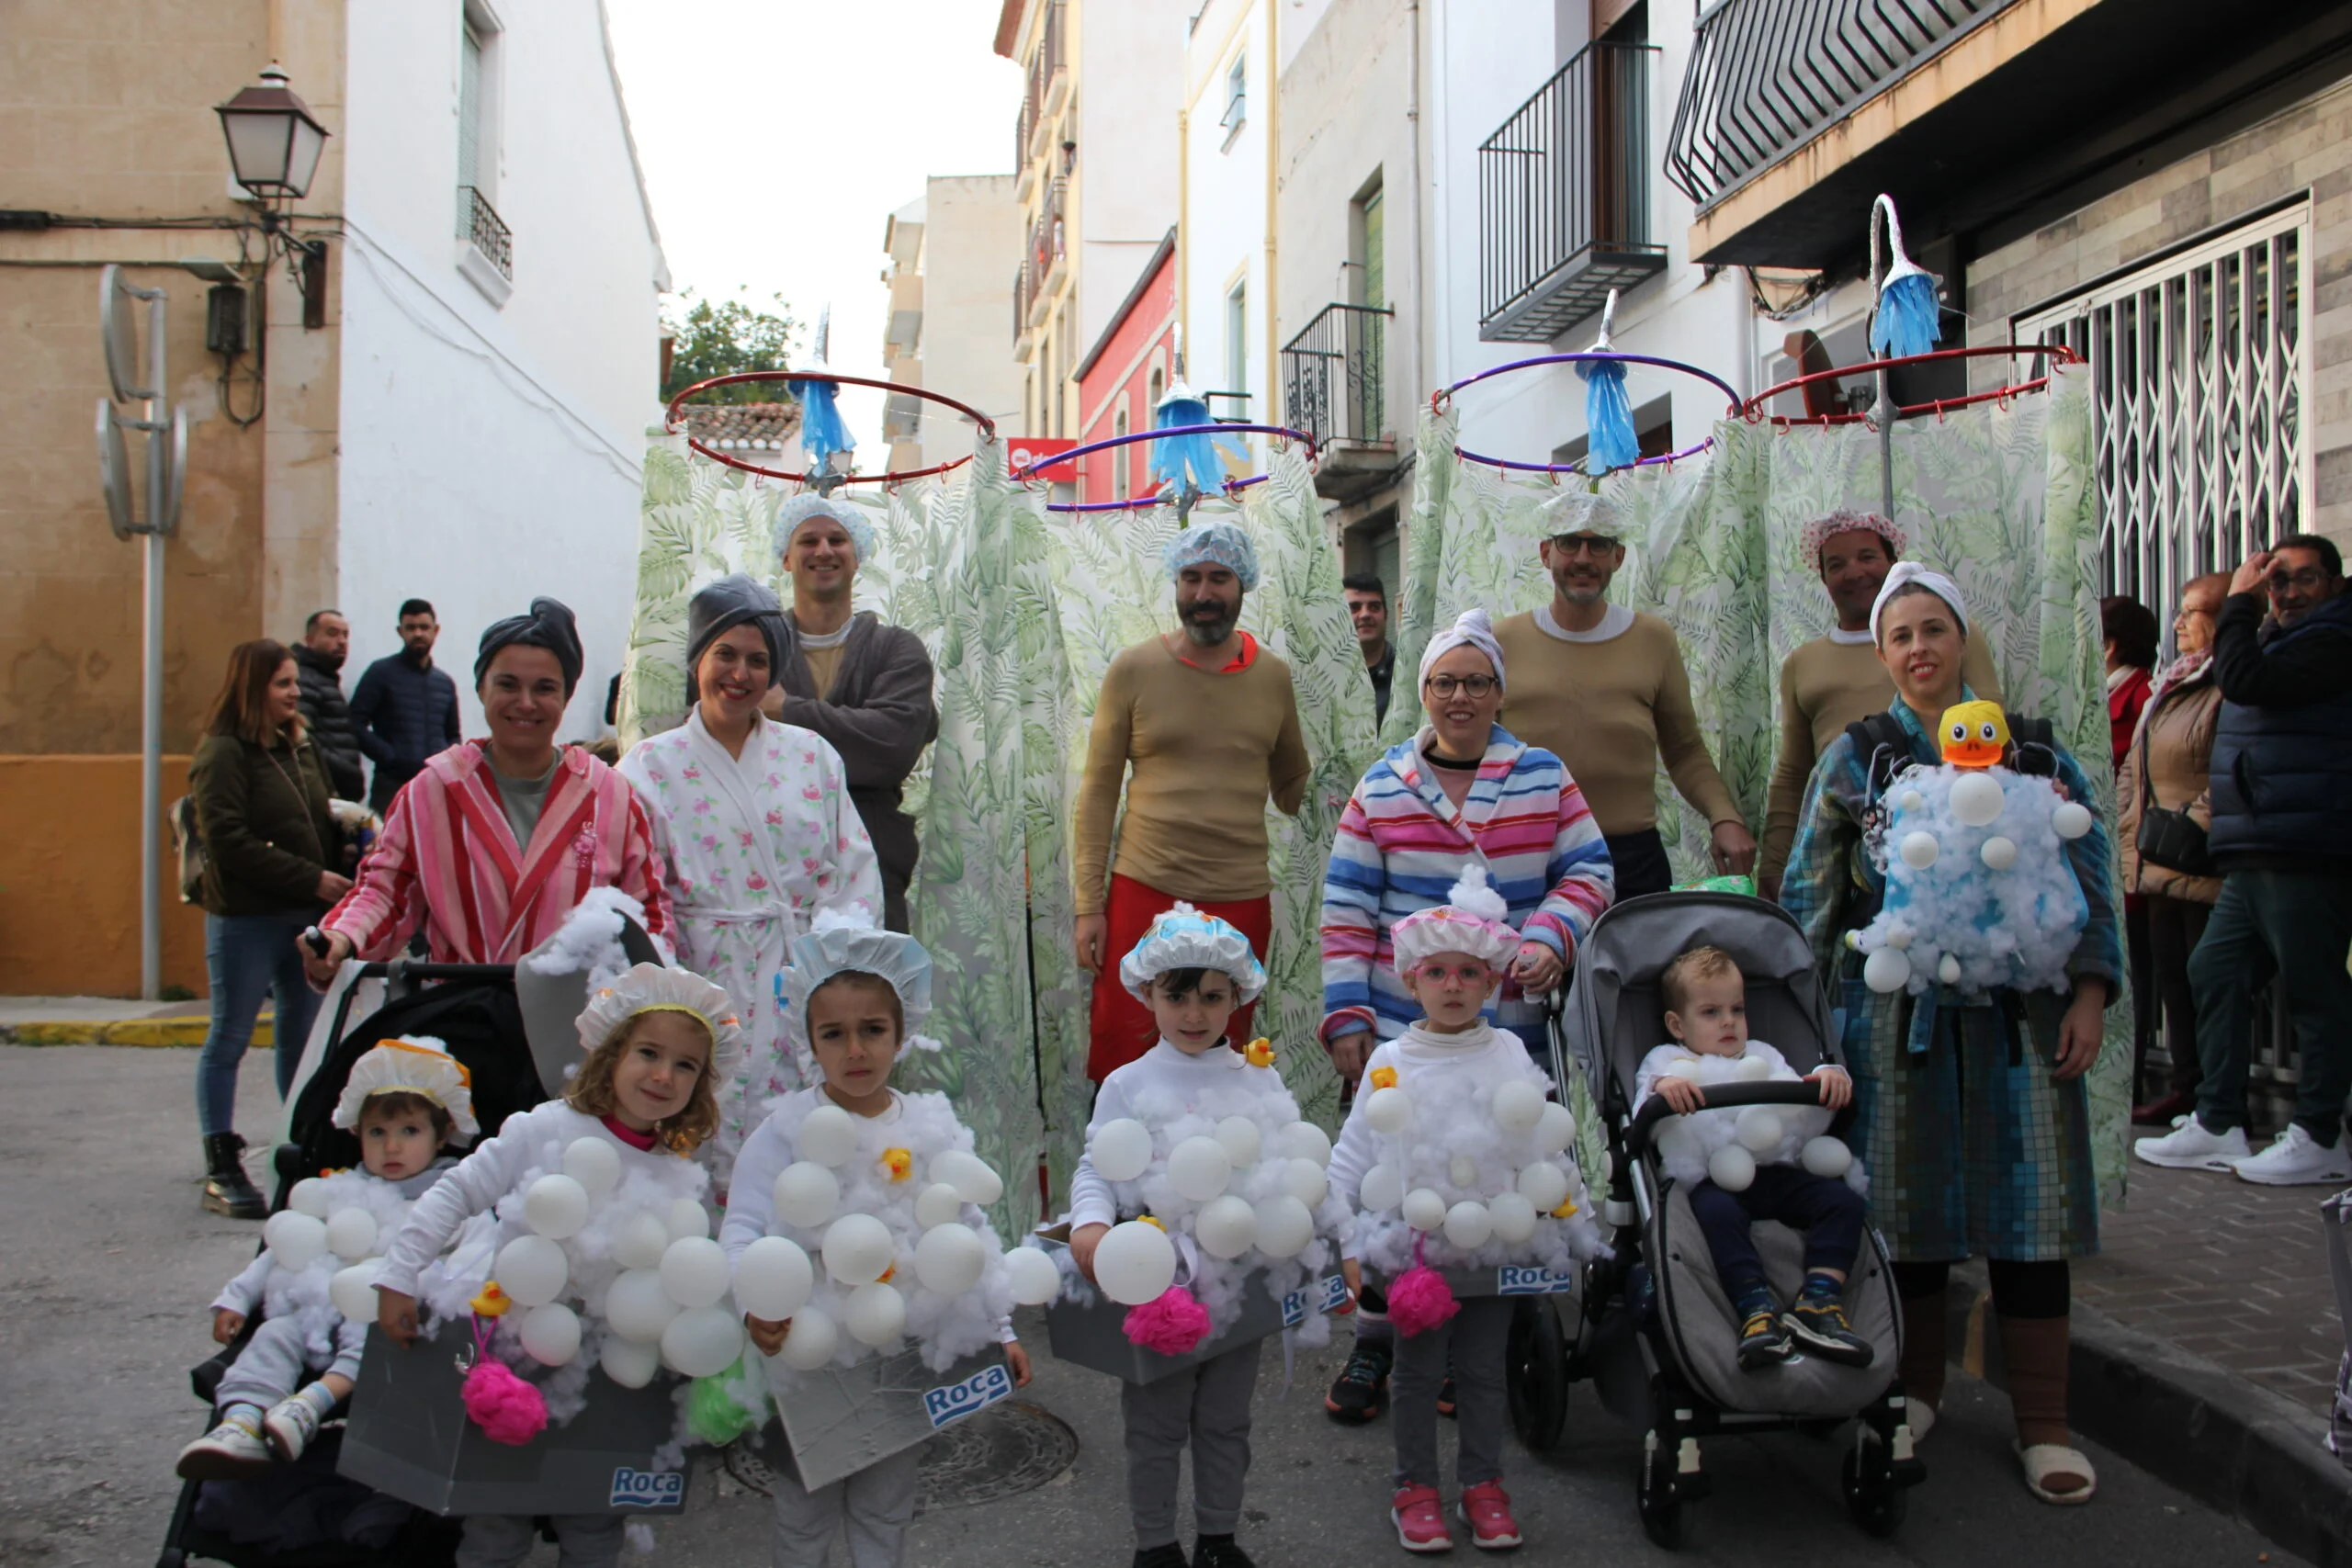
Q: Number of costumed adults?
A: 8